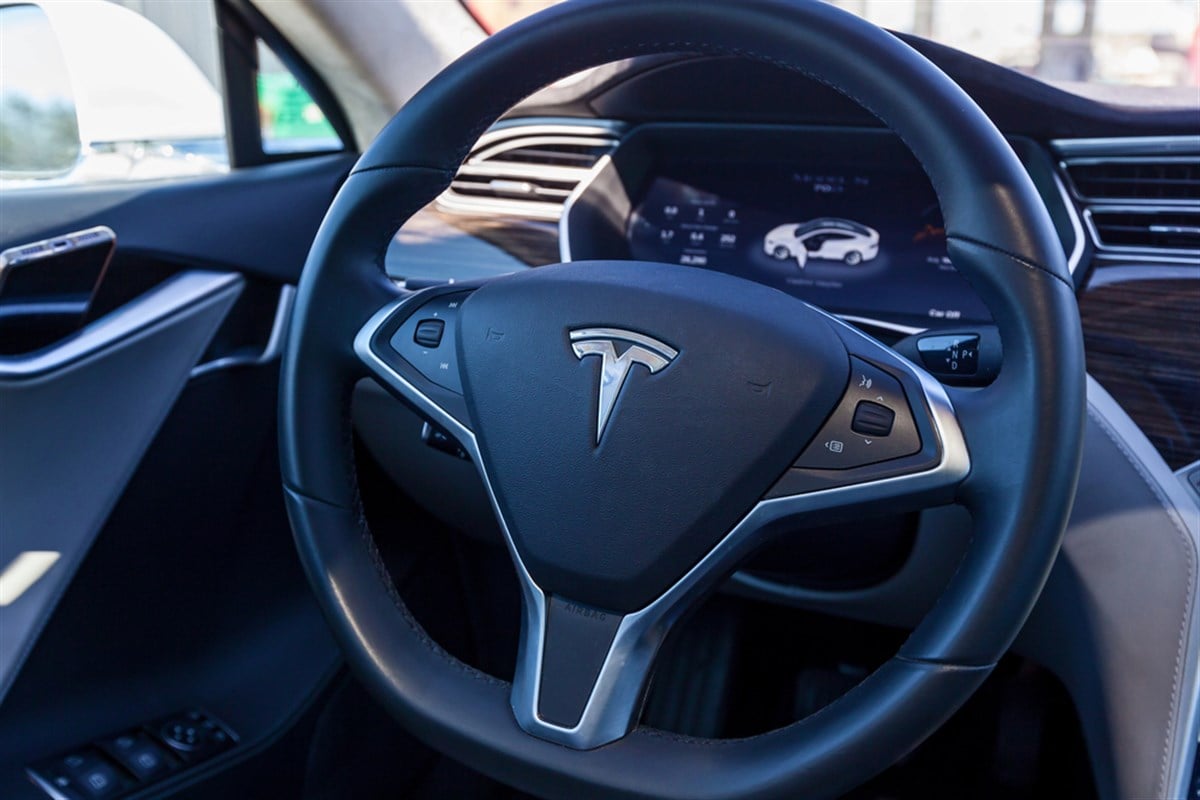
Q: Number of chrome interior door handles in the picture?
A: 1